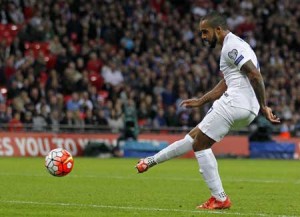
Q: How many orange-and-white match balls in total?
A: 1